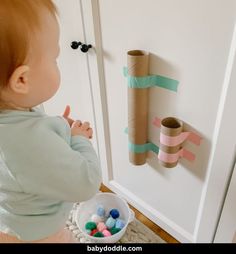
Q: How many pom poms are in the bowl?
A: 12